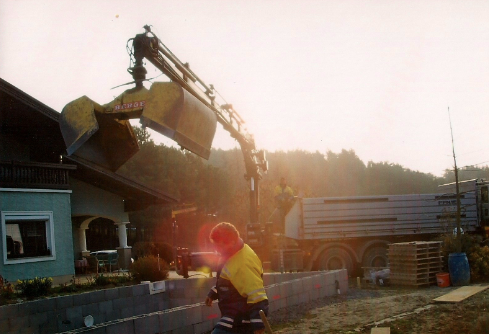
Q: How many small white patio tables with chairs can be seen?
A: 1